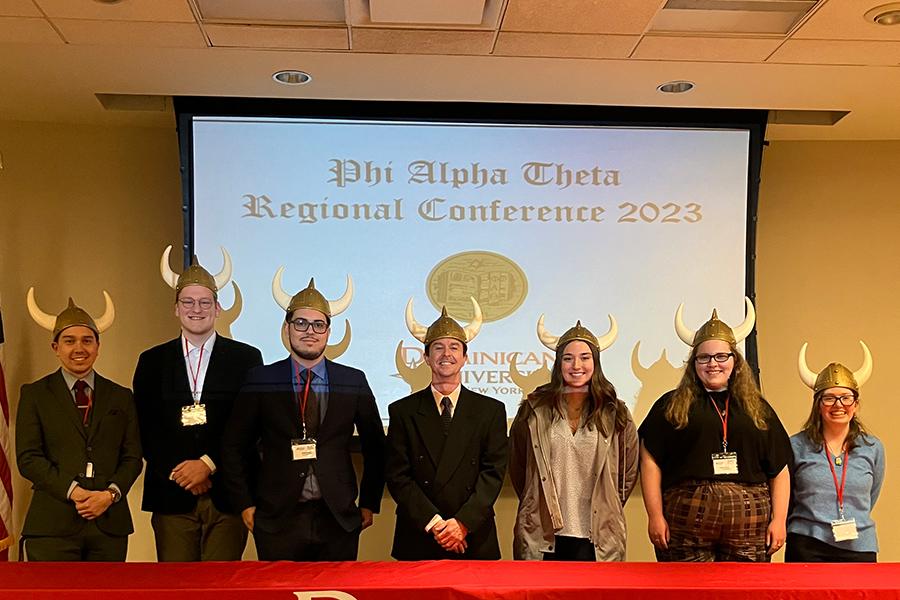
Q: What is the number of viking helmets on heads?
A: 7